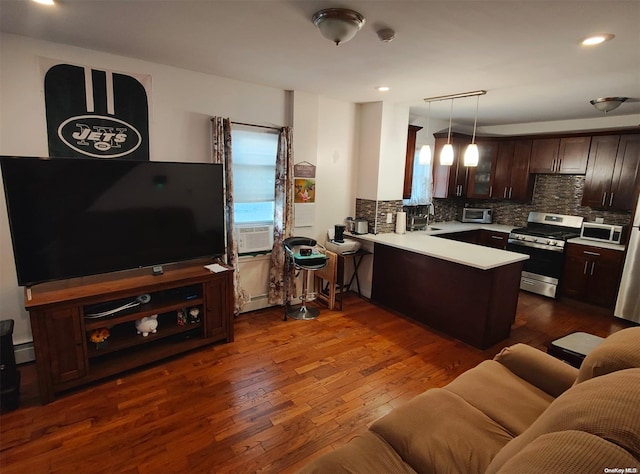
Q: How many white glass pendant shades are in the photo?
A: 3